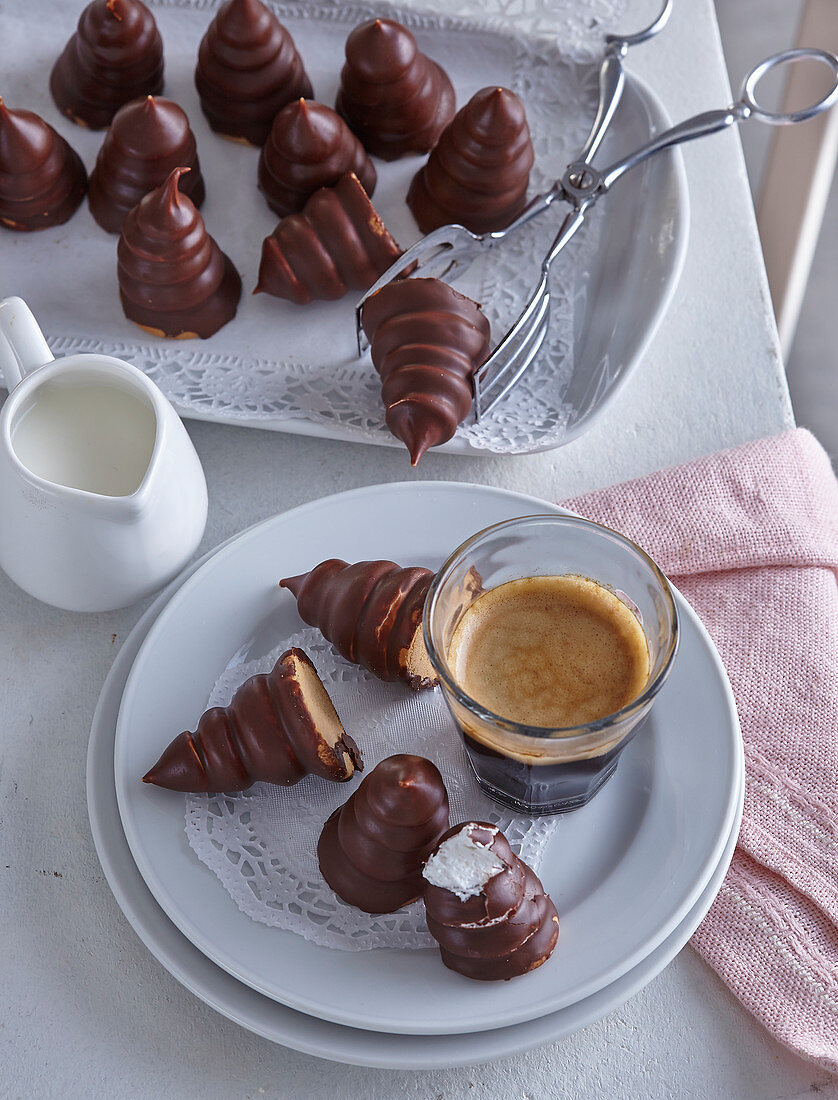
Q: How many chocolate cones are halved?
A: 1